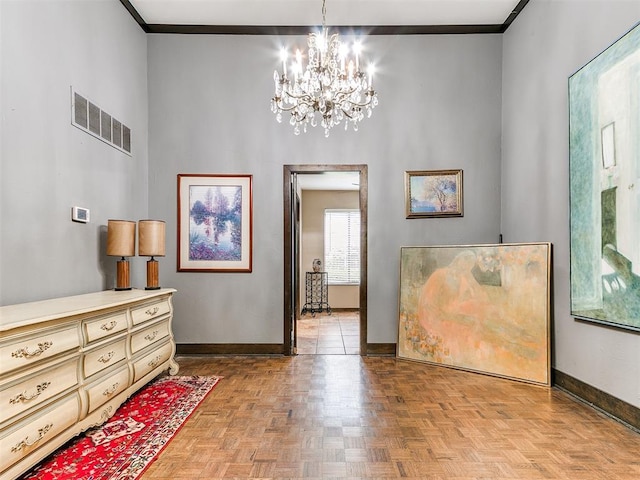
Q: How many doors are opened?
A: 1